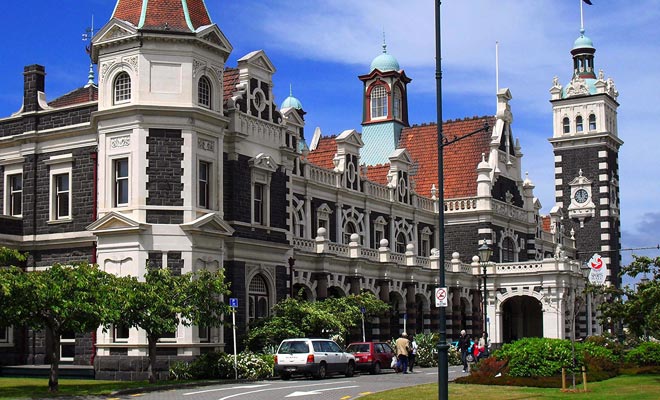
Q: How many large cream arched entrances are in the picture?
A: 1